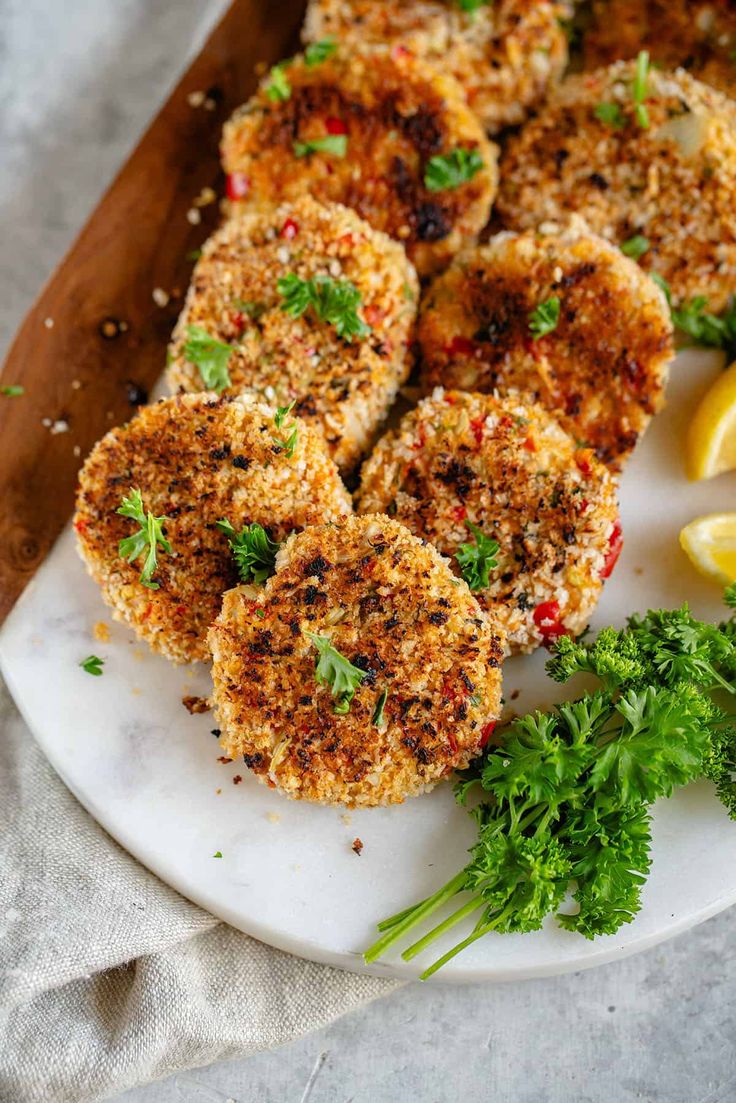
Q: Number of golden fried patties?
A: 9